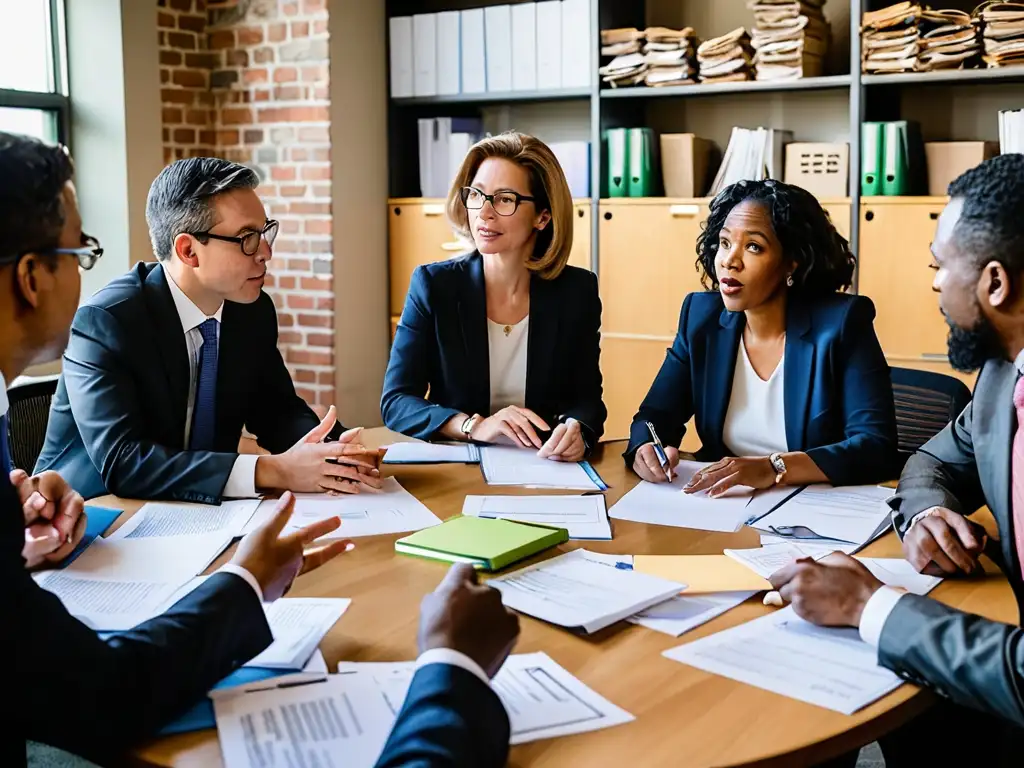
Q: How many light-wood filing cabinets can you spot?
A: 3